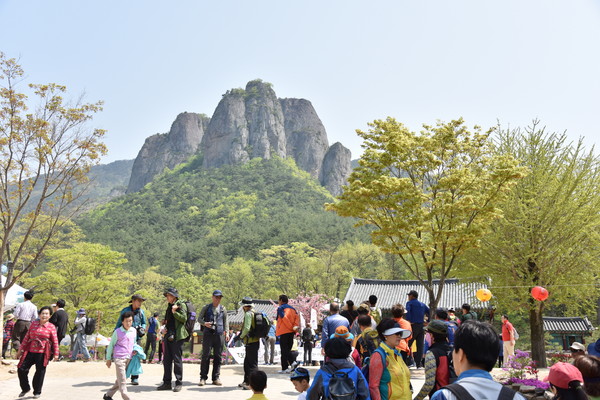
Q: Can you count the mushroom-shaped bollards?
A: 0